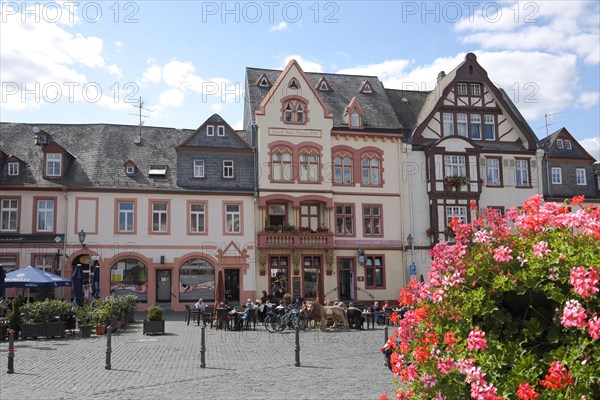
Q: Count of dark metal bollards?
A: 5